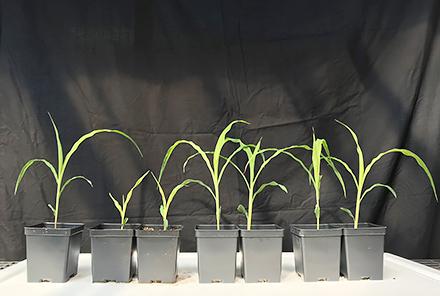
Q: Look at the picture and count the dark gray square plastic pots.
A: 7